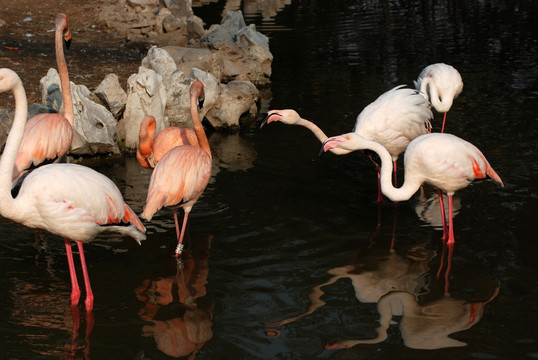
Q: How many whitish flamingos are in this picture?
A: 4